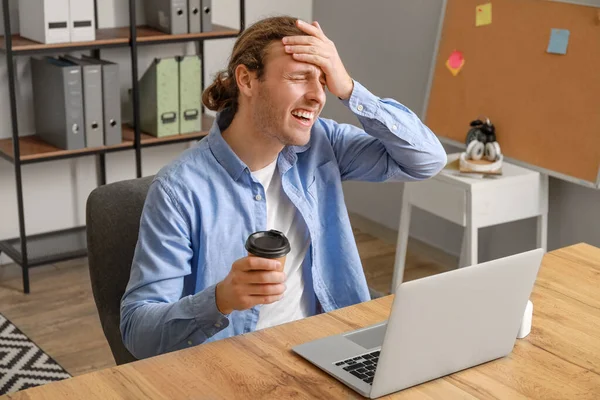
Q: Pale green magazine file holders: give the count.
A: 2